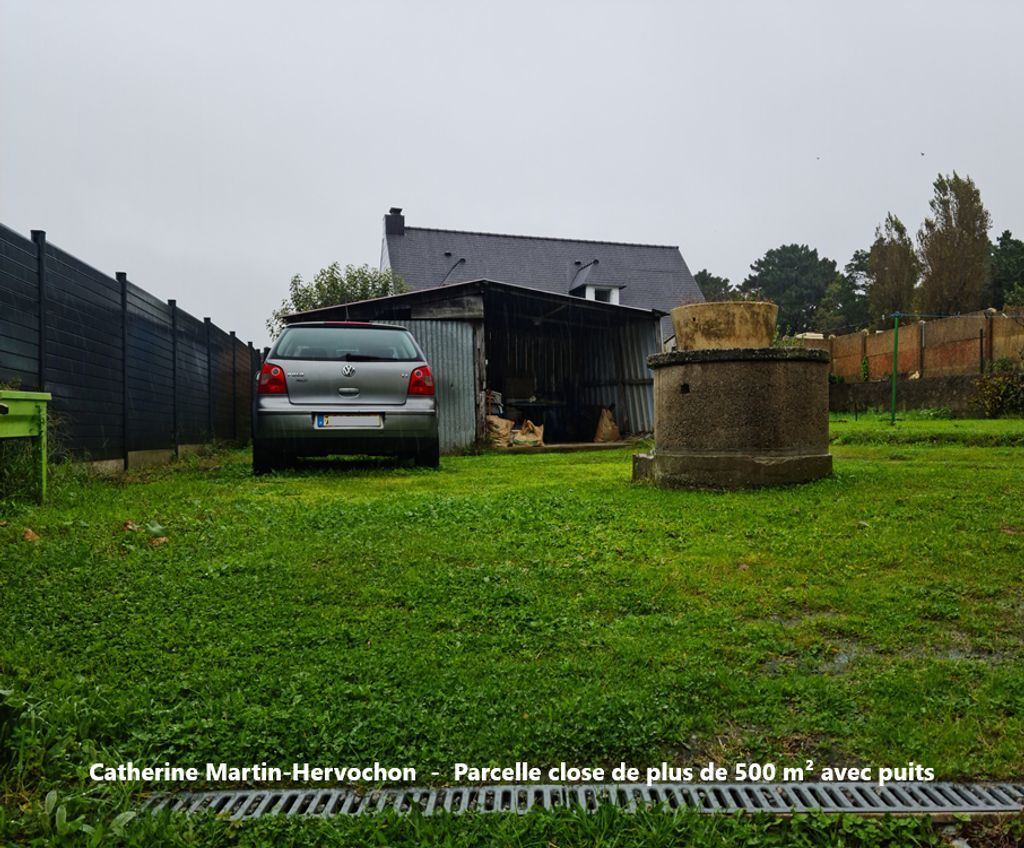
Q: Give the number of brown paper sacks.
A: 3